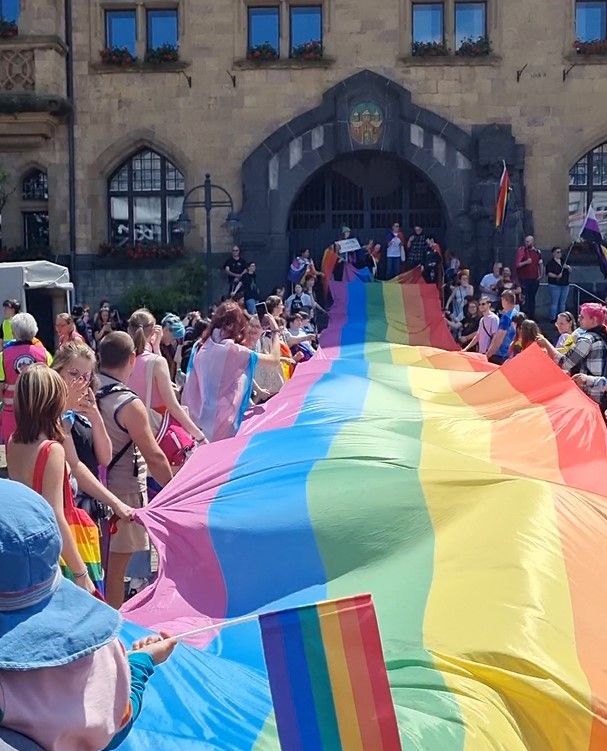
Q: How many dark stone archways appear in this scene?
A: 1